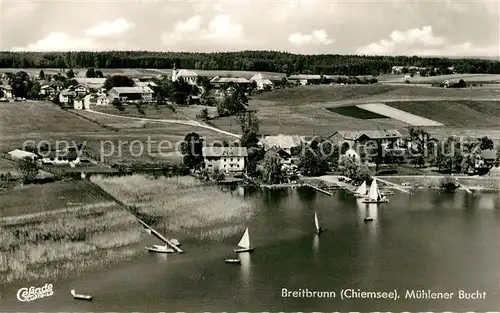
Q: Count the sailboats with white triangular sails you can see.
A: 4